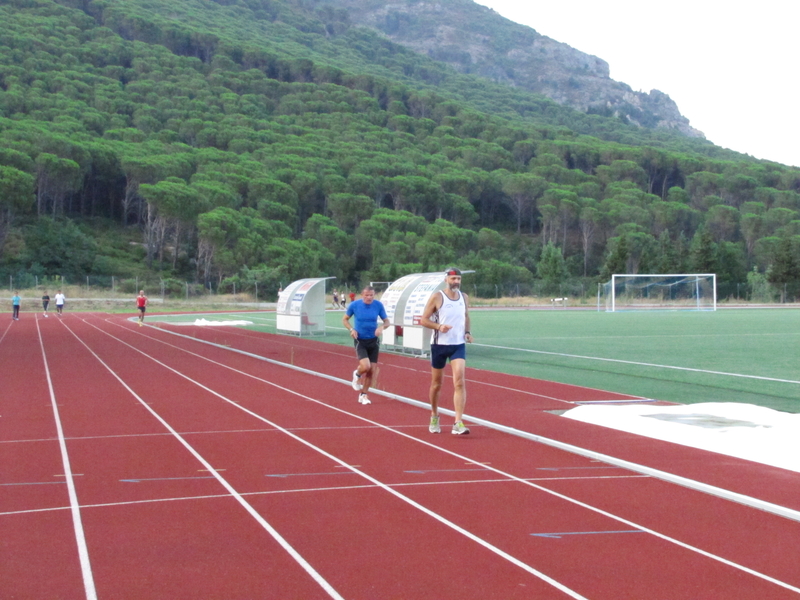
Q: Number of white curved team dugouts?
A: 2